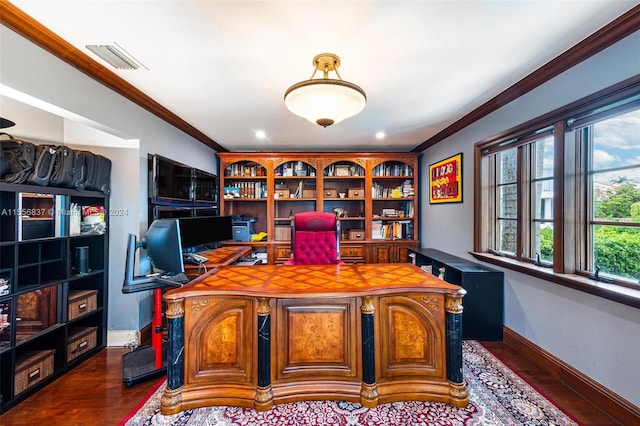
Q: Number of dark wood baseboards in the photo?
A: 2